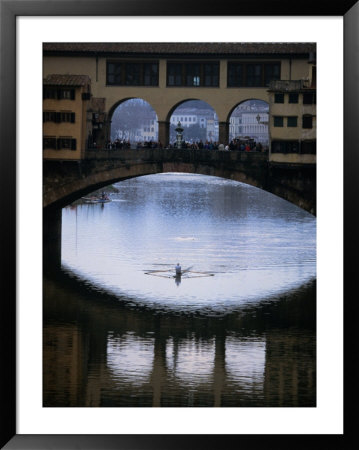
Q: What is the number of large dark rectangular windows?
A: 3